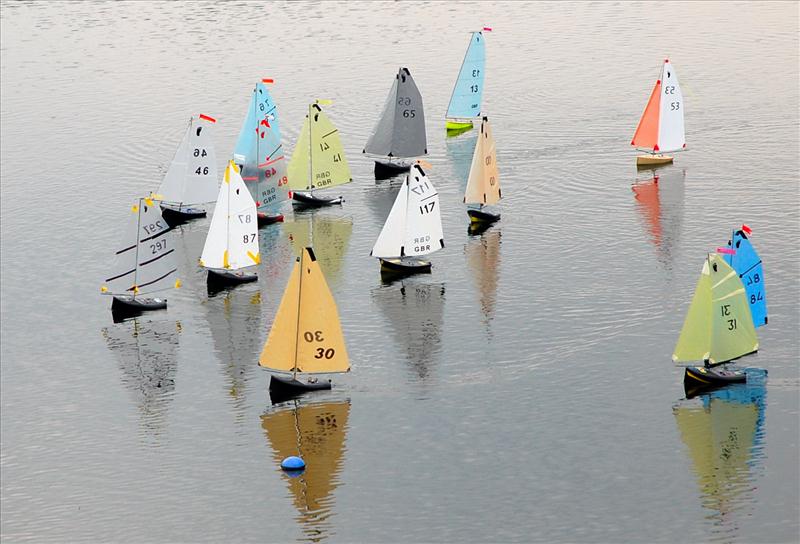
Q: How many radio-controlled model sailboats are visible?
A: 14